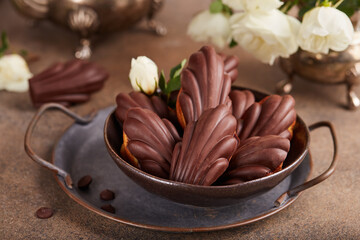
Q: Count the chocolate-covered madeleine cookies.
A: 9